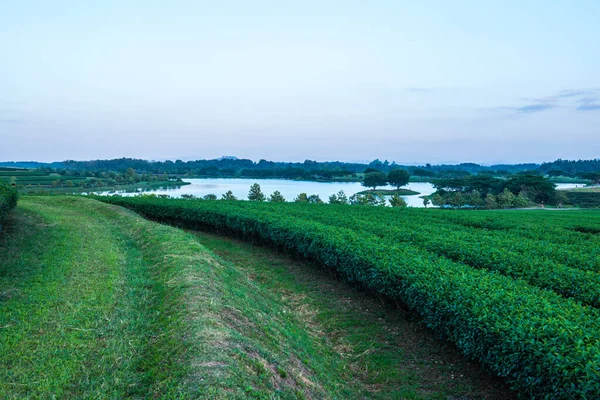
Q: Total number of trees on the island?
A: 2